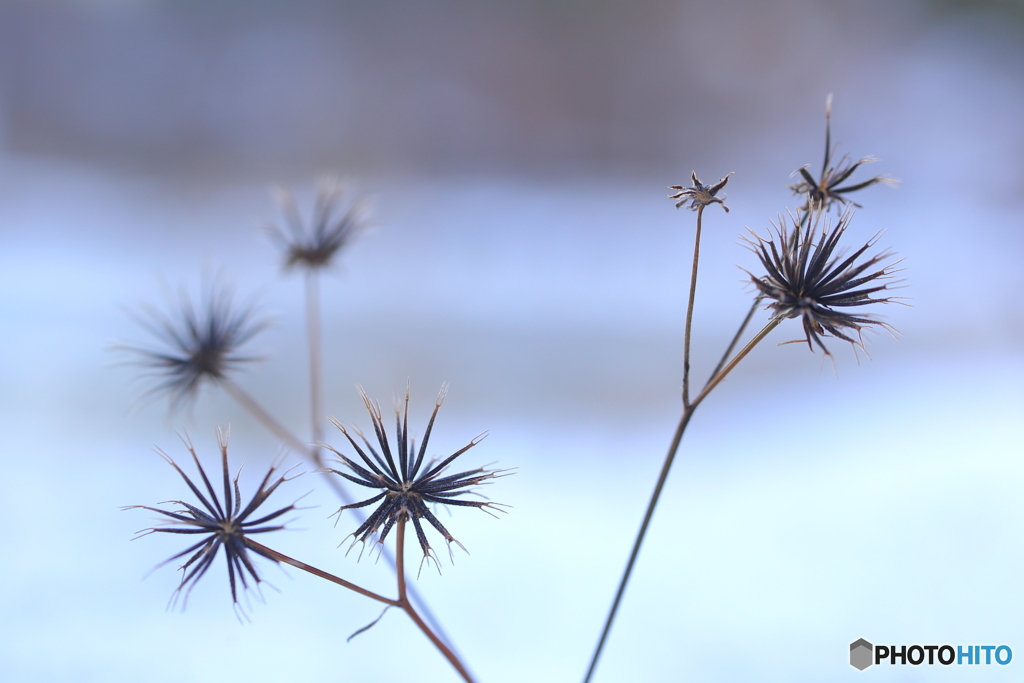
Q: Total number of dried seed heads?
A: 7